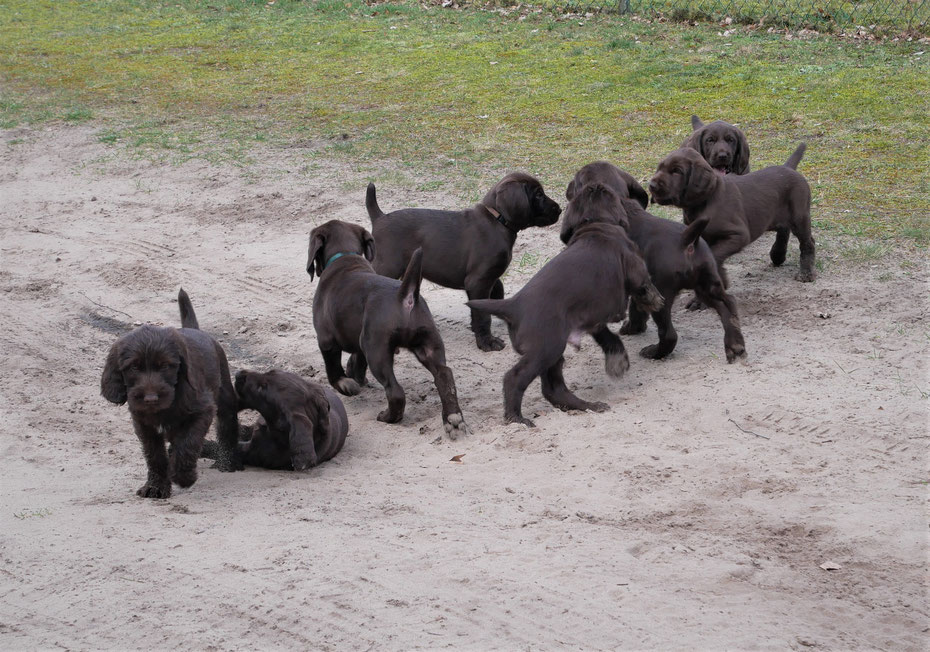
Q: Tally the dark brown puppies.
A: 8